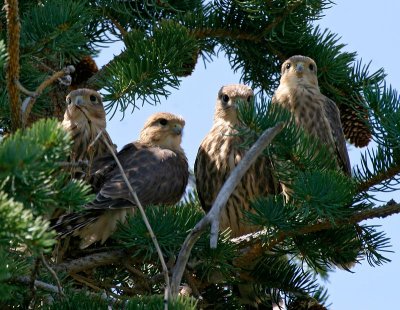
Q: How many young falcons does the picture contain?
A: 4